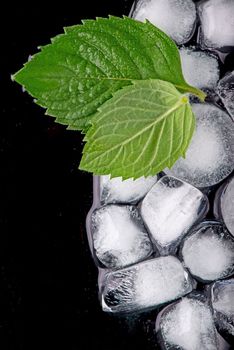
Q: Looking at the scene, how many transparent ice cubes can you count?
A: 13